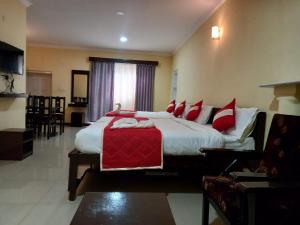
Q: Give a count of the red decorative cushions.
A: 4